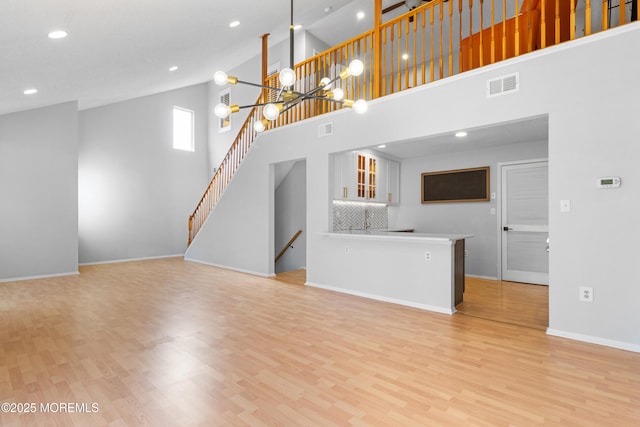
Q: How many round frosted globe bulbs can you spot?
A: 9